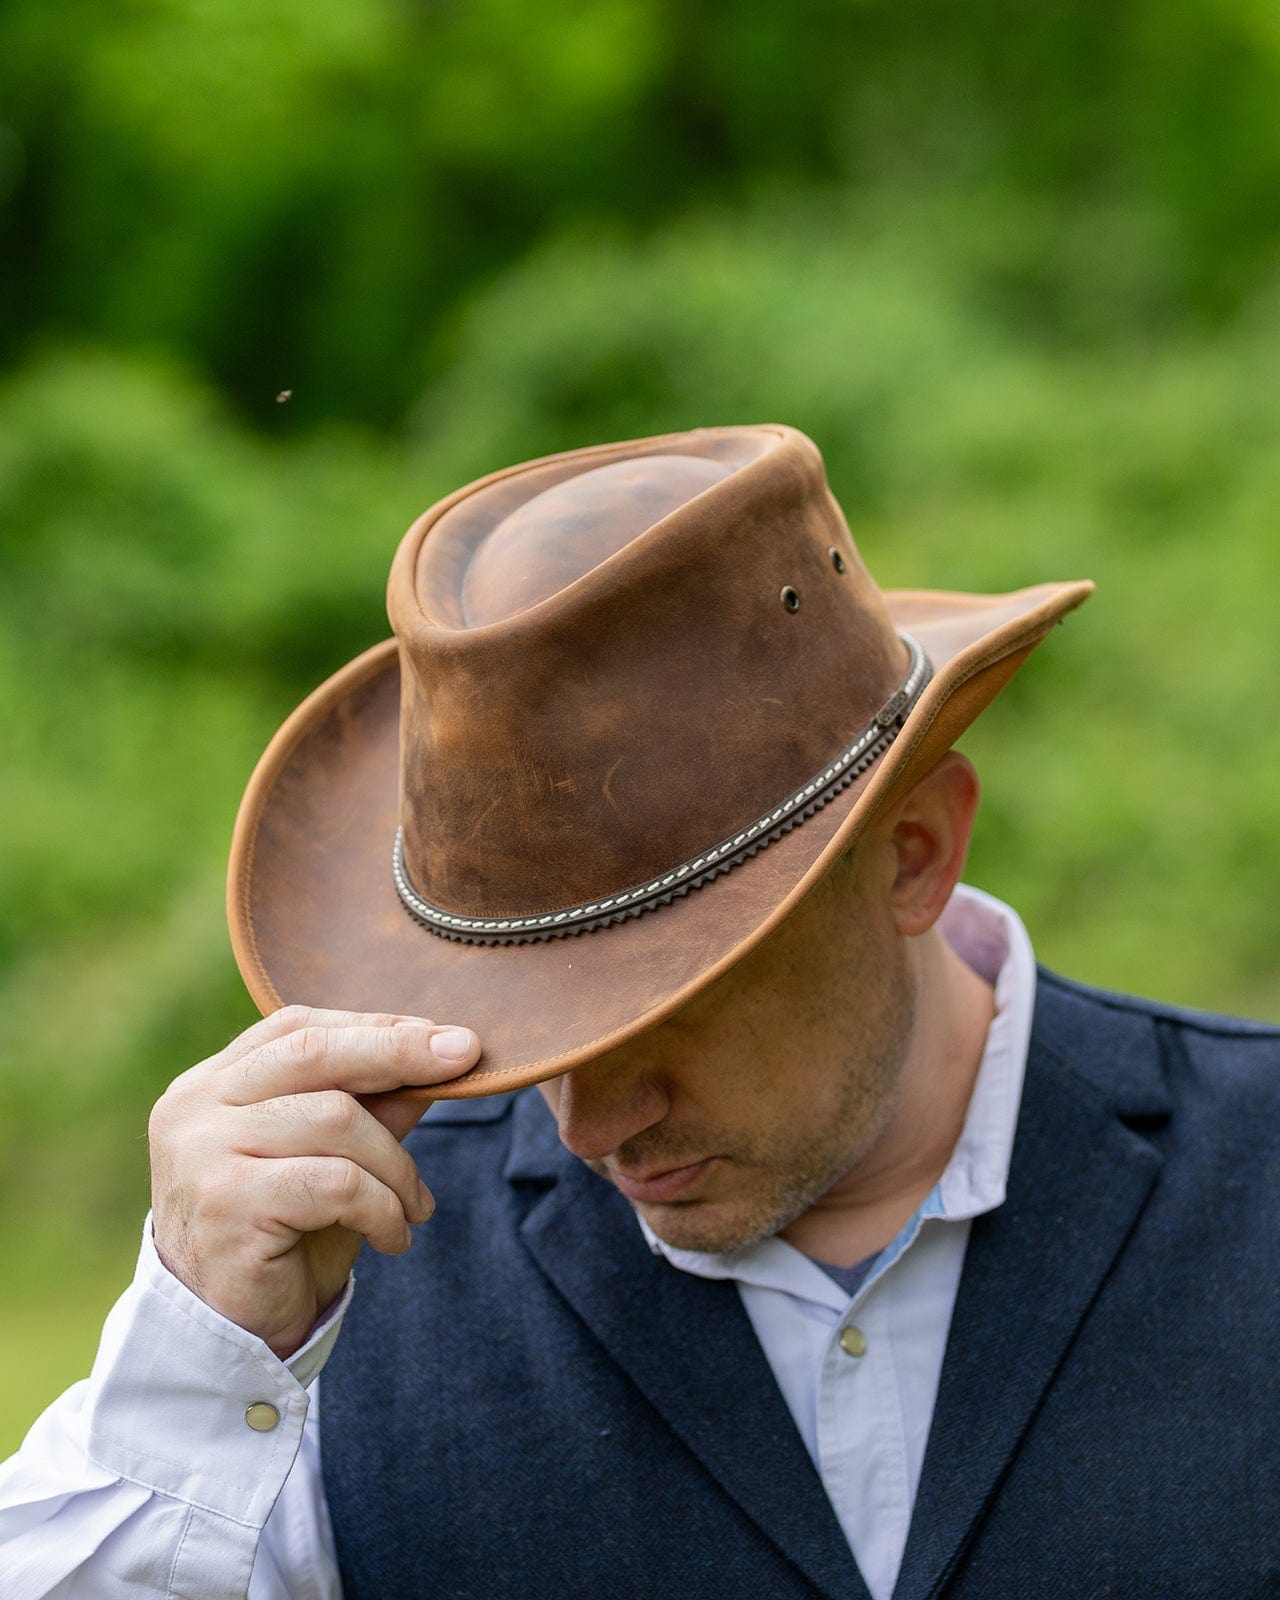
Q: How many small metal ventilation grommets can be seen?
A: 2